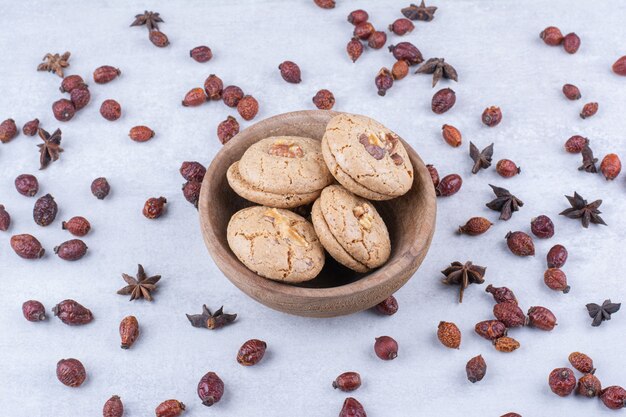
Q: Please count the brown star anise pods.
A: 13